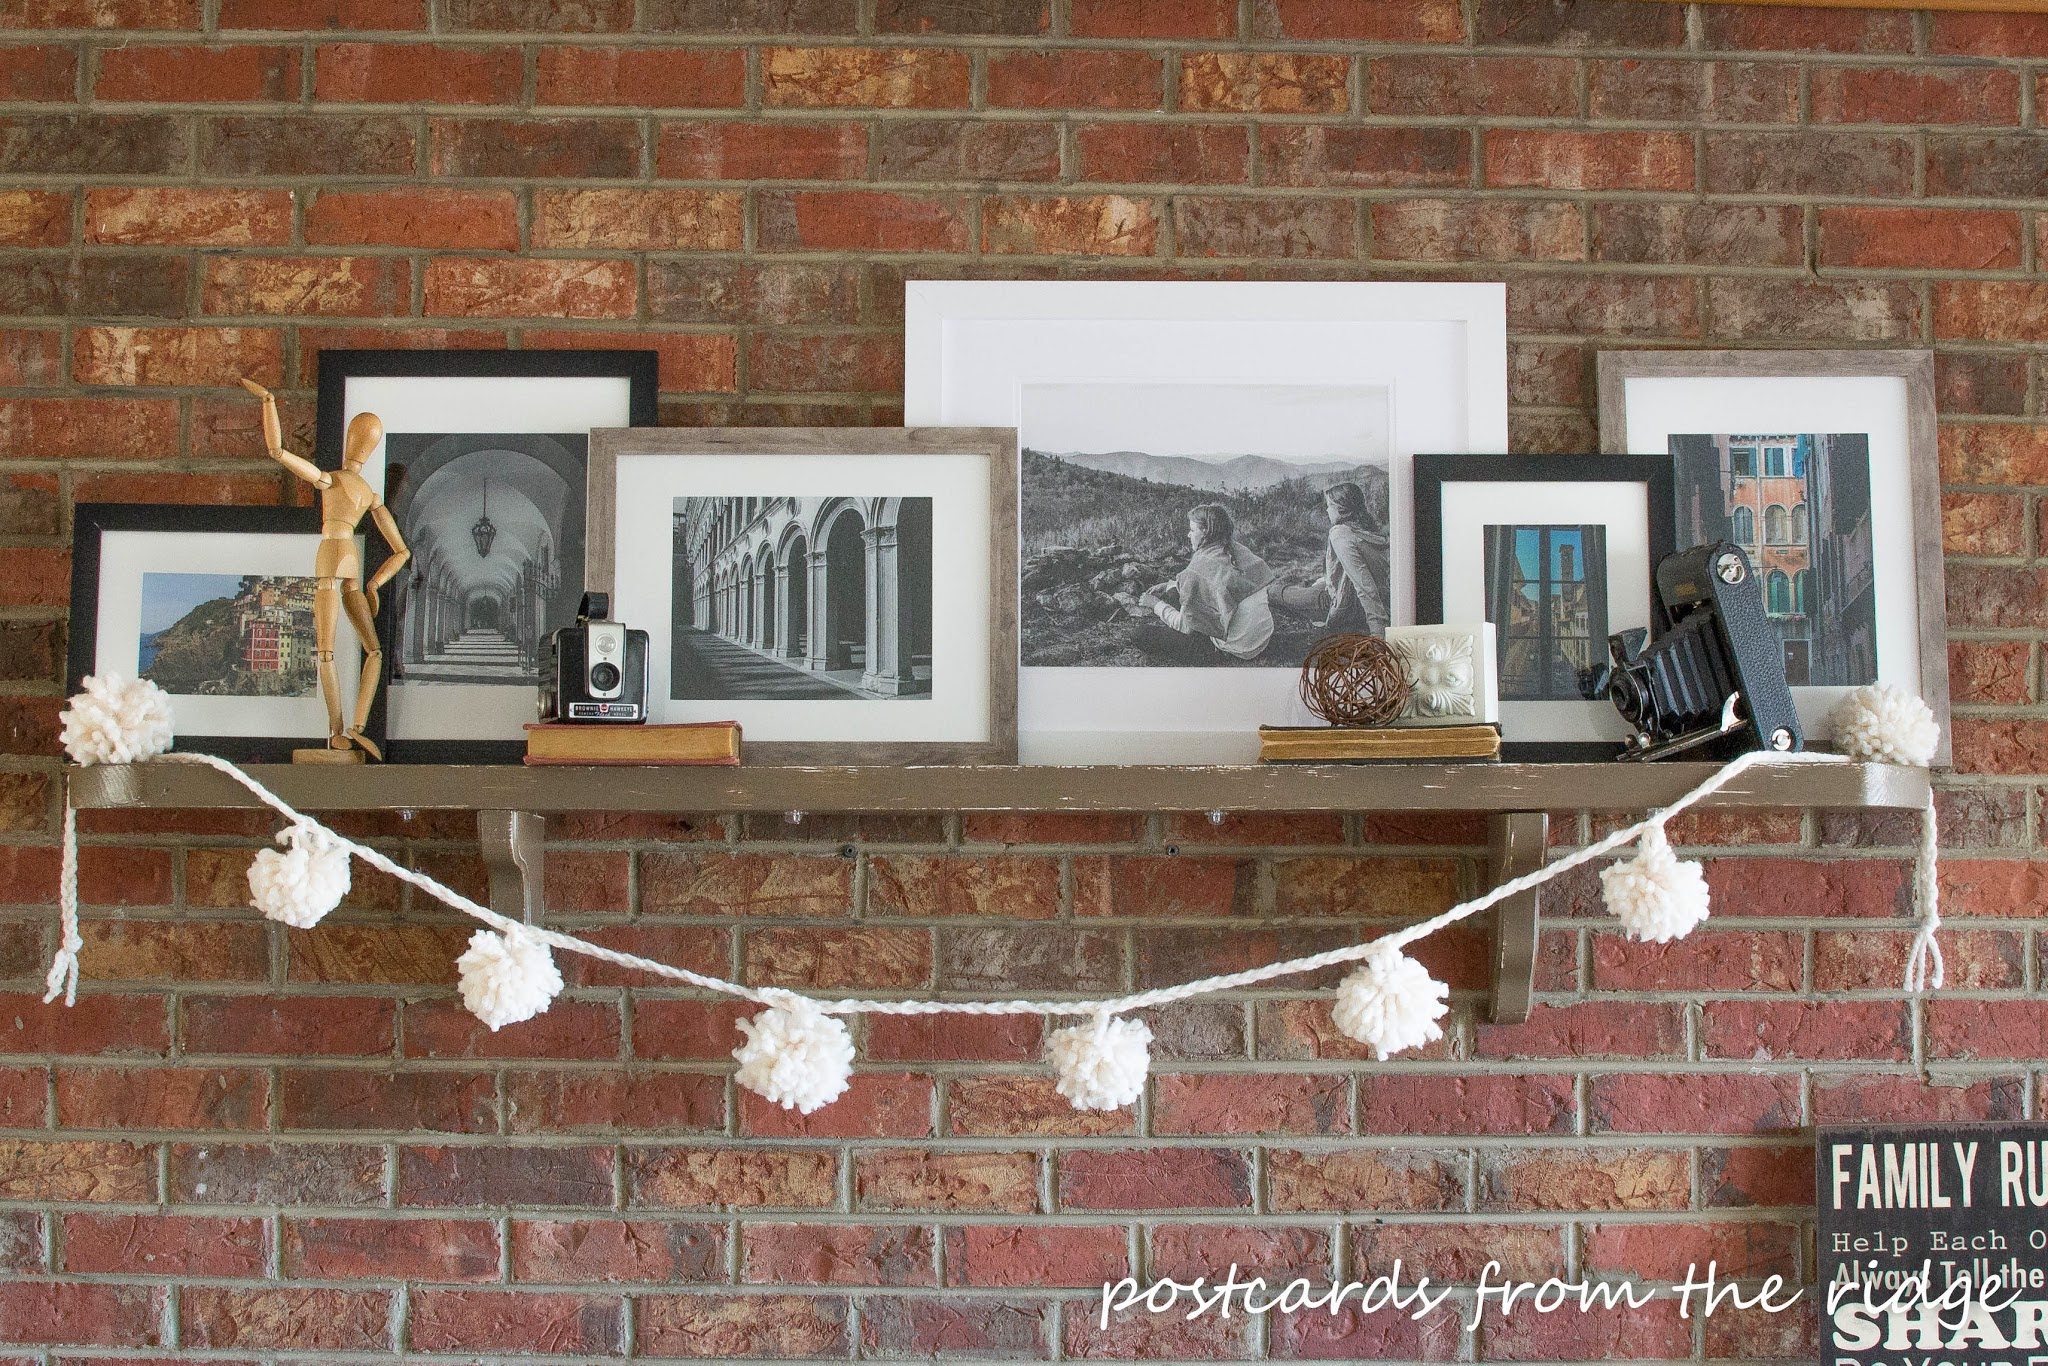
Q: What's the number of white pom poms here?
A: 8